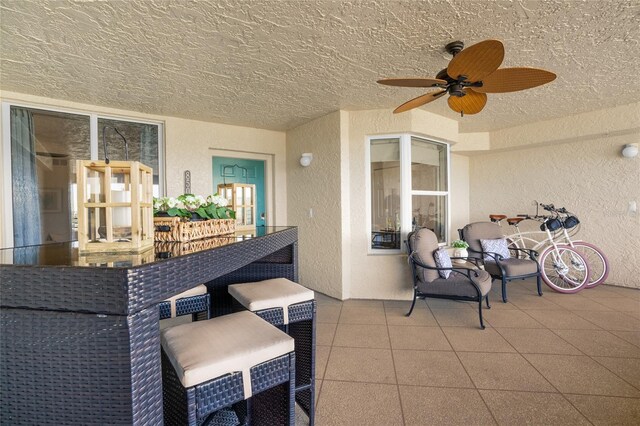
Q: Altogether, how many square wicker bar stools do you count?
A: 3